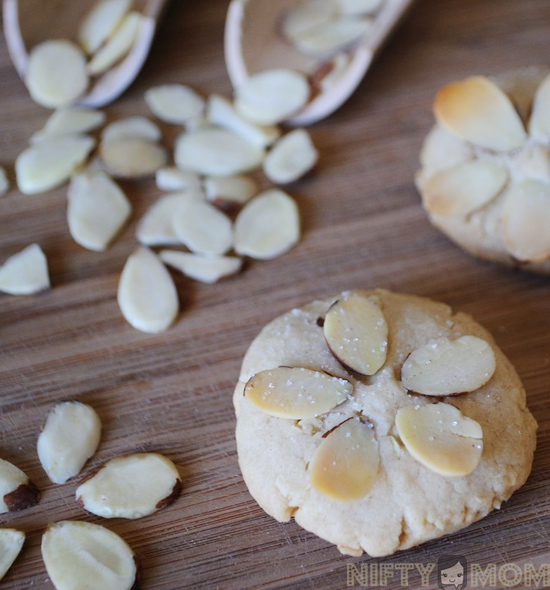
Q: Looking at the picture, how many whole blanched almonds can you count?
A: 0